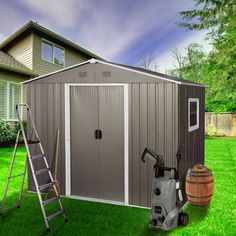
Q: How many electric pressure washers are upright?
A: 1